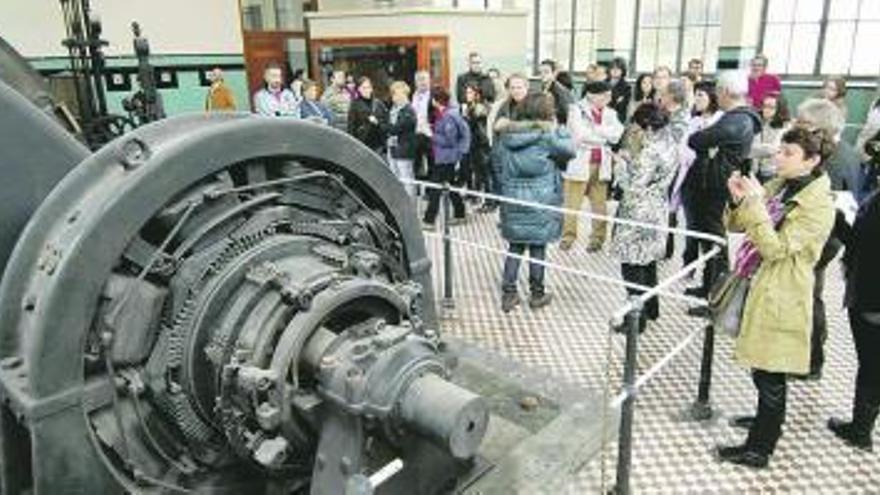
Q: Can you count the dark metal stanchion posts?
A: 3